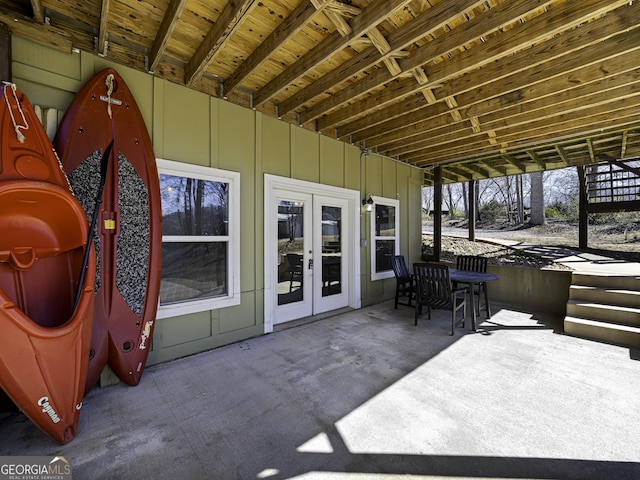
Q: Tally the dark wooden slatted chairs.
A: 3